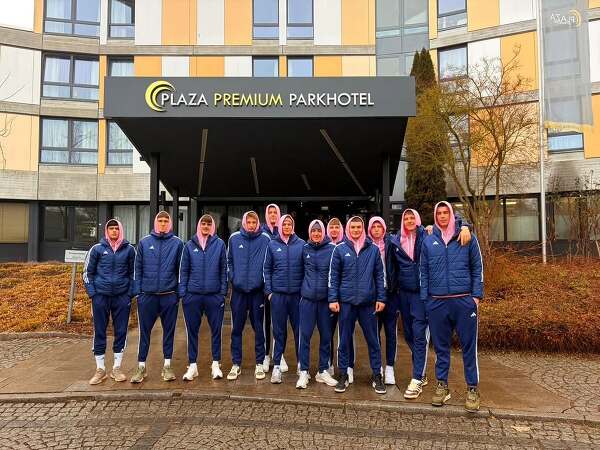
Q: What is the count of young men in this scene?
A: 12